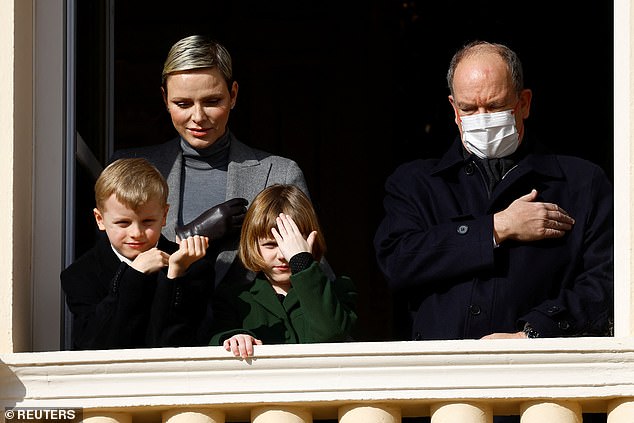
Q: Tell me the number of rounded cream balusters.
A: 7